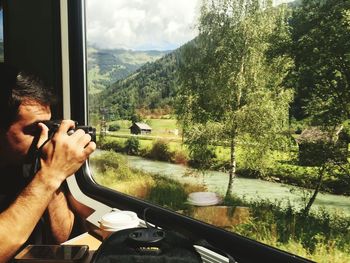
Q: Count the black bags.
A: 1